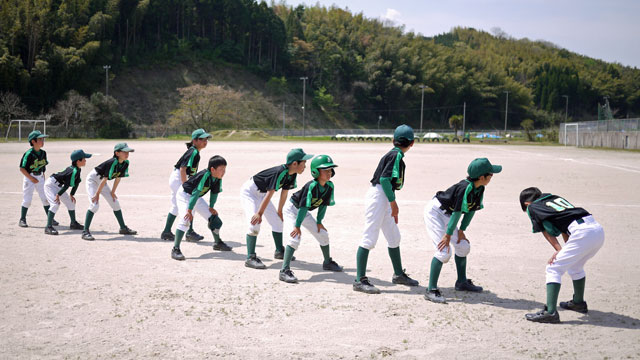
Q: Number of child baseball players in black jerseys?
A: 10